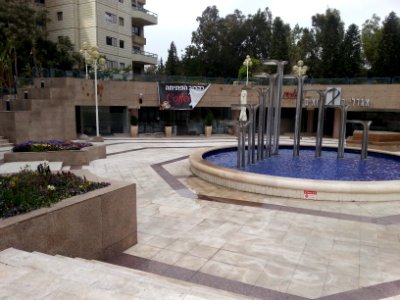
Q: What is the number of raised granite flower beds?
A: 2